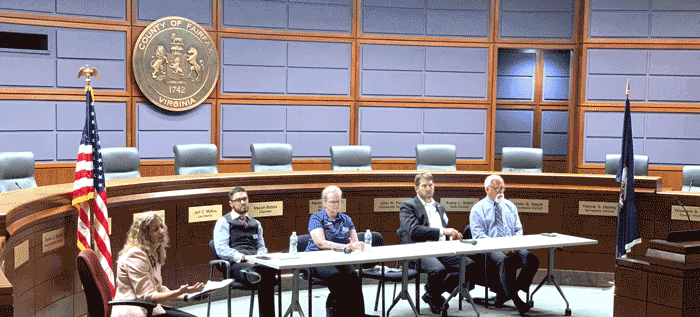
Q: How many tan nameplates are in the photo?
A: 12